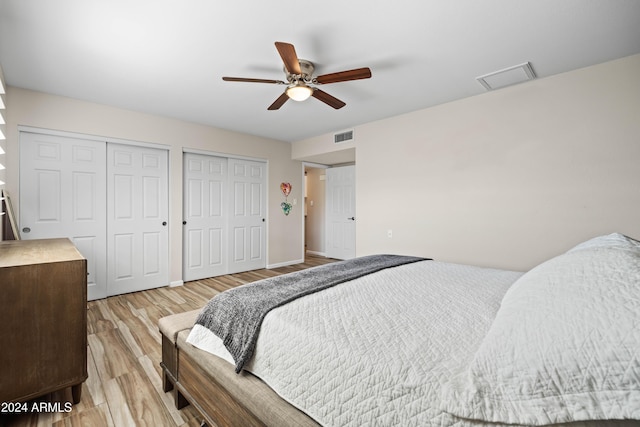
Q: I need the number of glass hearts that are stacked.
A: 2